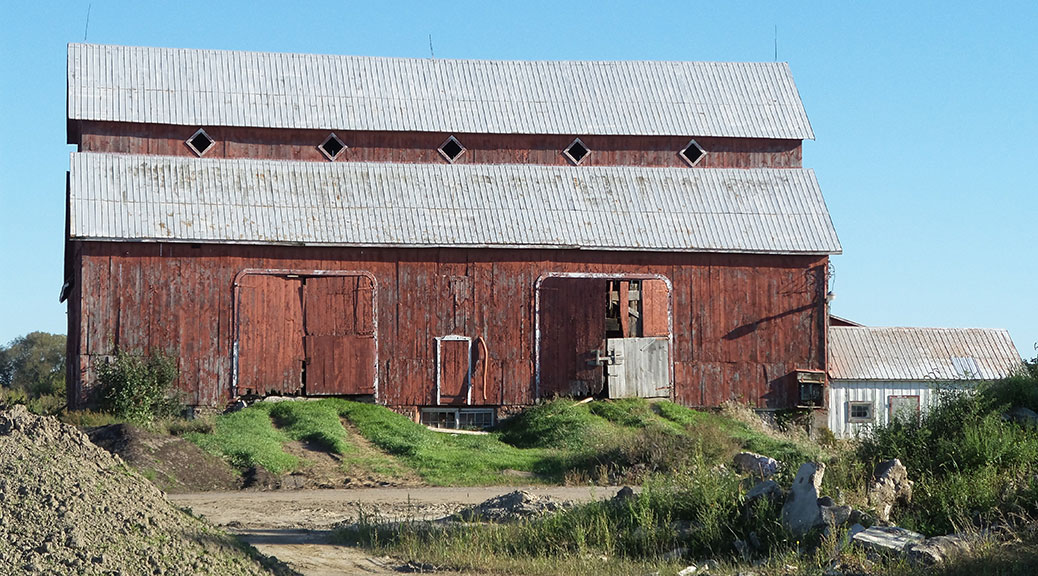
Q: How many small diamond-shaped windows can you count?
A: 5